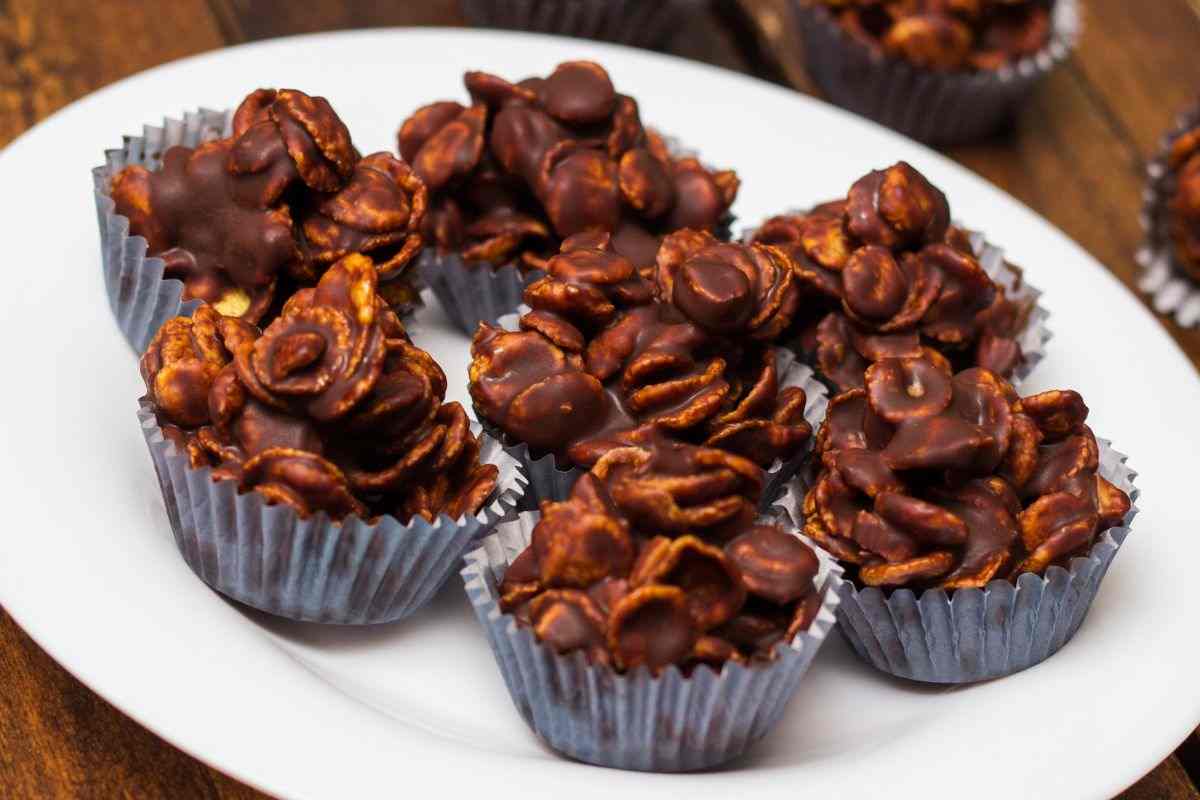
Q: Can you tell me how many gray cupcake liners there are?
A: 10